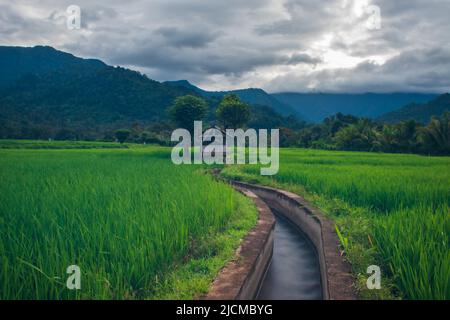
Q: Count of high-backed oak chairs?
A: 0